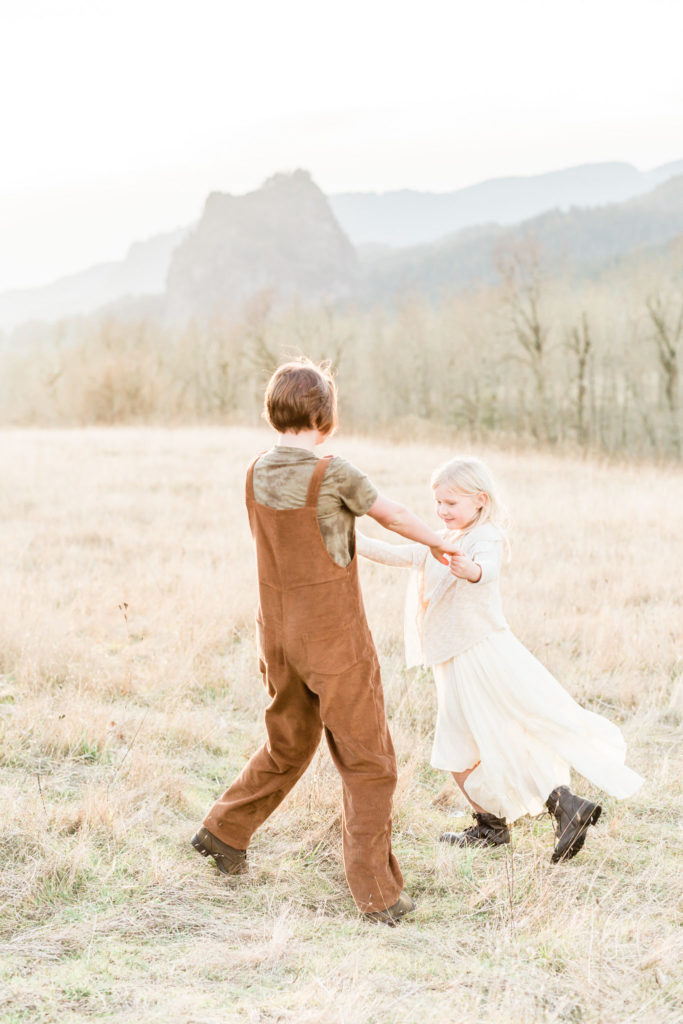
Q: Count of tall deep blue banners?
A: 0